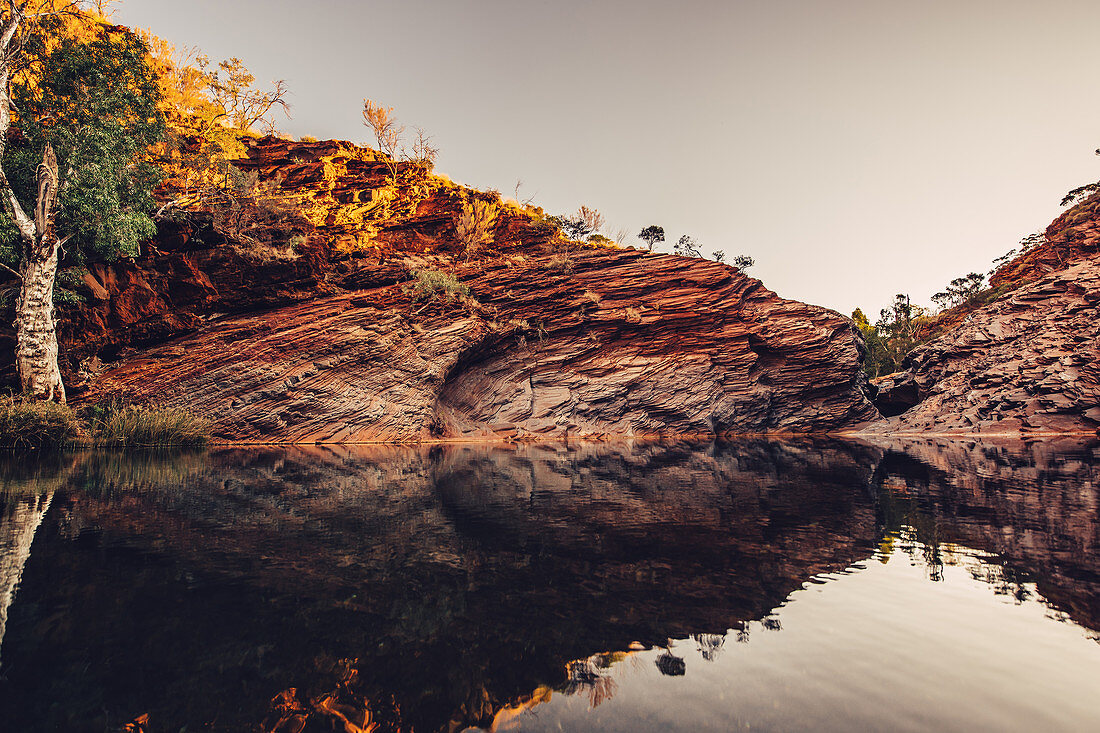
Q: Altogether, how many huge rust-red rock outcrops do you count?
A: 2